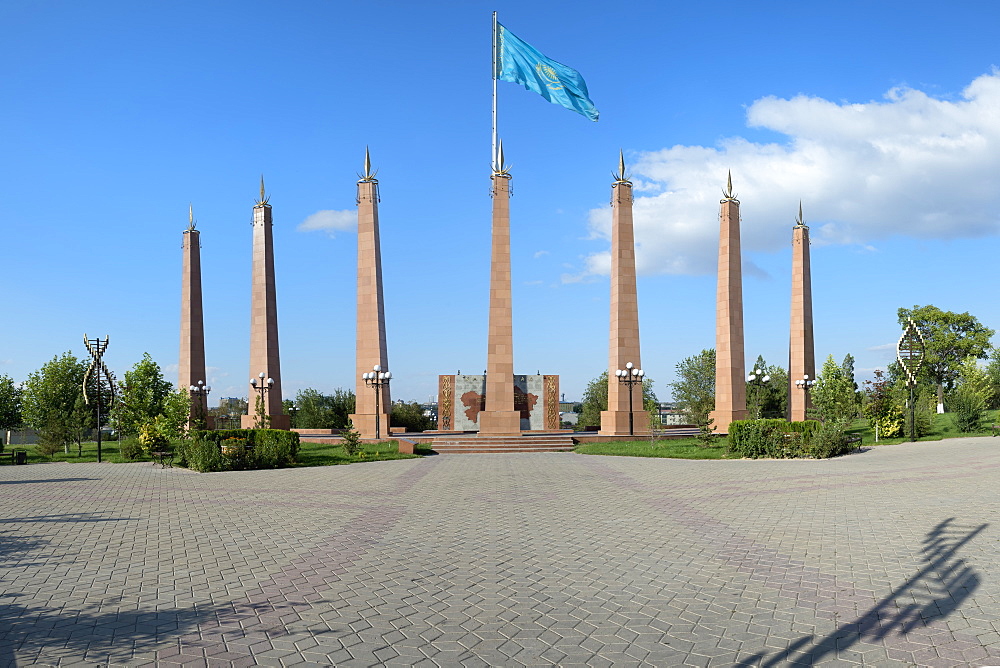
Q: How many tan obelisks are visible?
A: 7